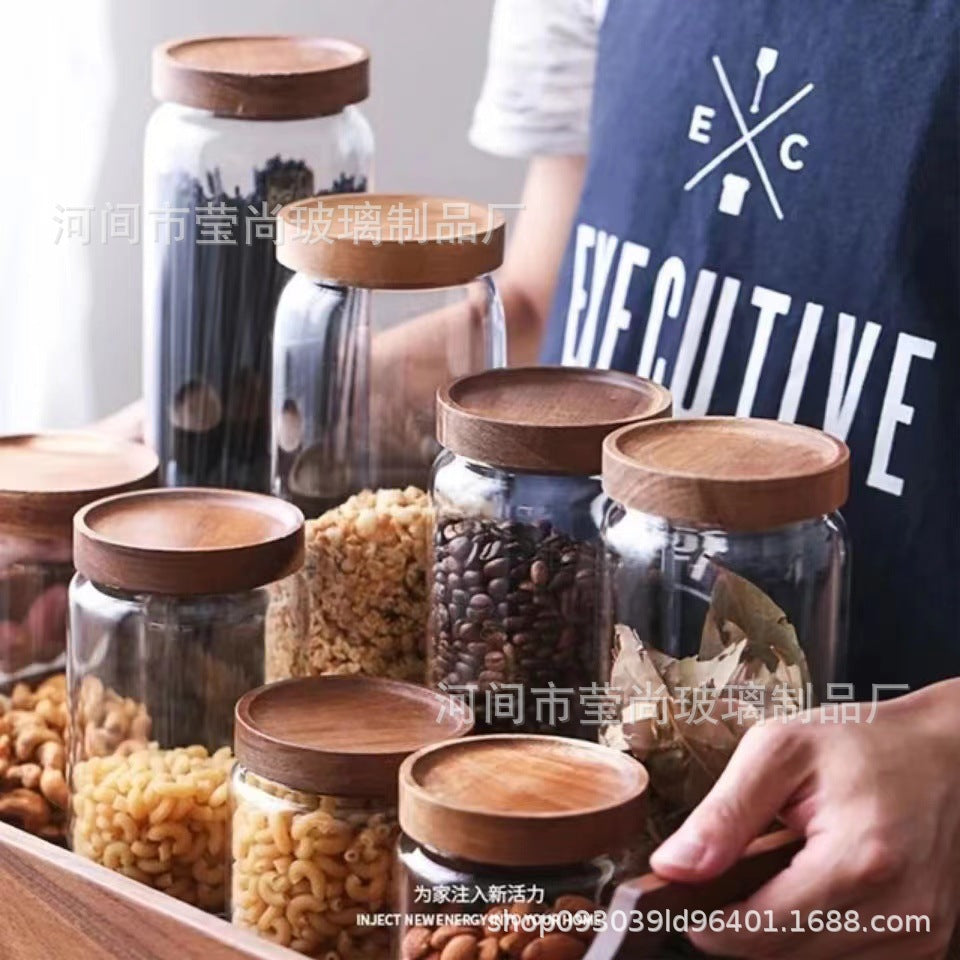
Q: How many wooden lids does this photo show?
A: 8